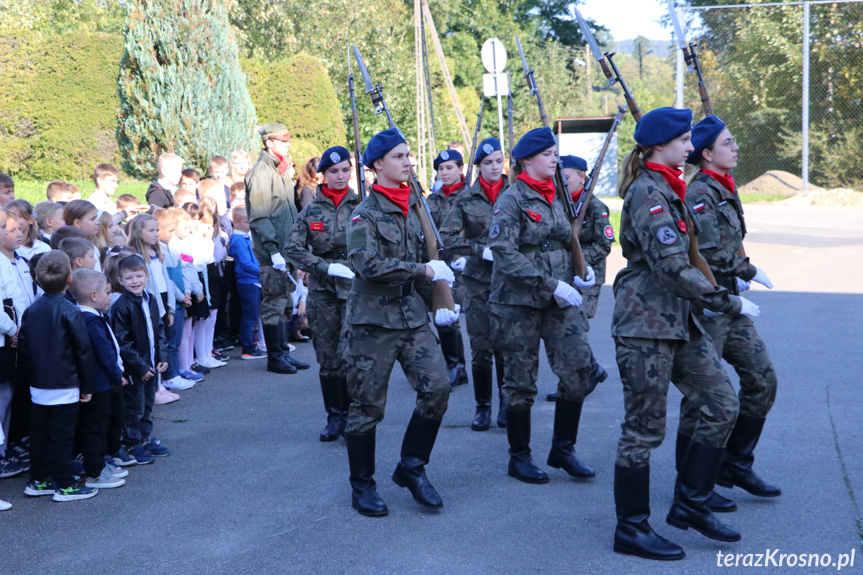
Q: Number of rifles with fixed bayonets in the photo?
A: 8